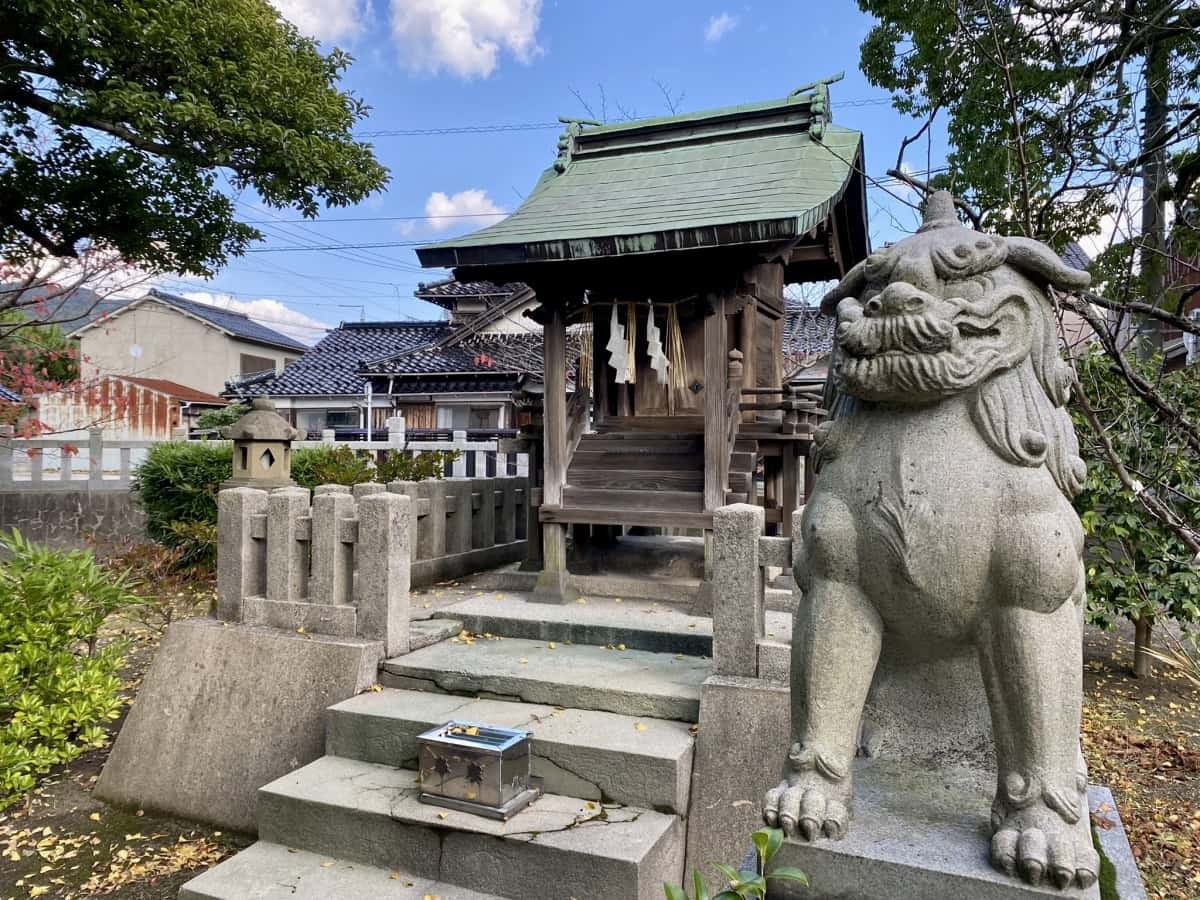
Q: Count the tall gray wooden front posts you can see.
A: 2